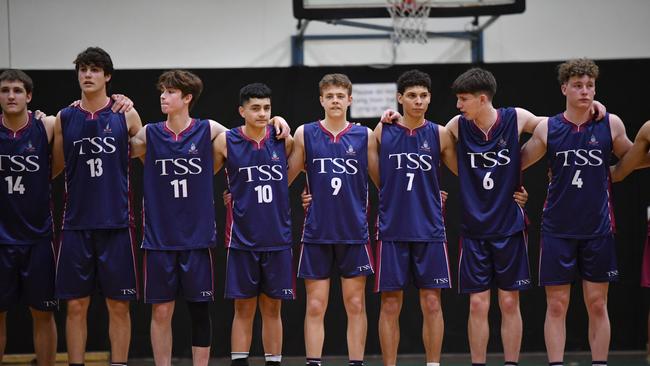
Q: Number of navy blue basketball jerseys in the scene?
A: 8